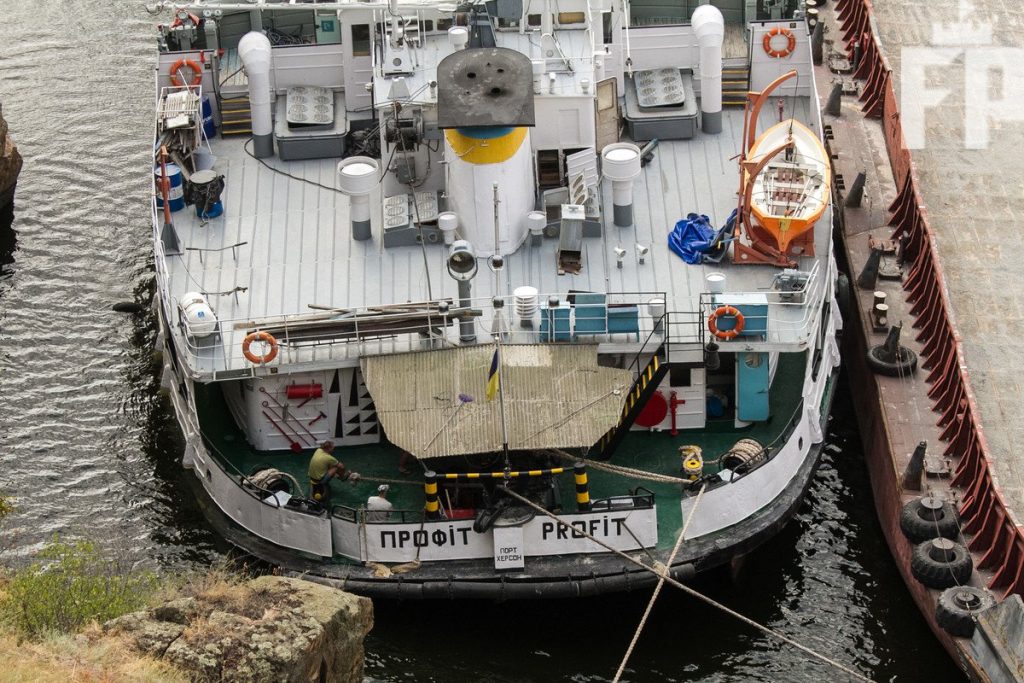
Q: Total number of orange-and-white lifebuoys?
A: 4